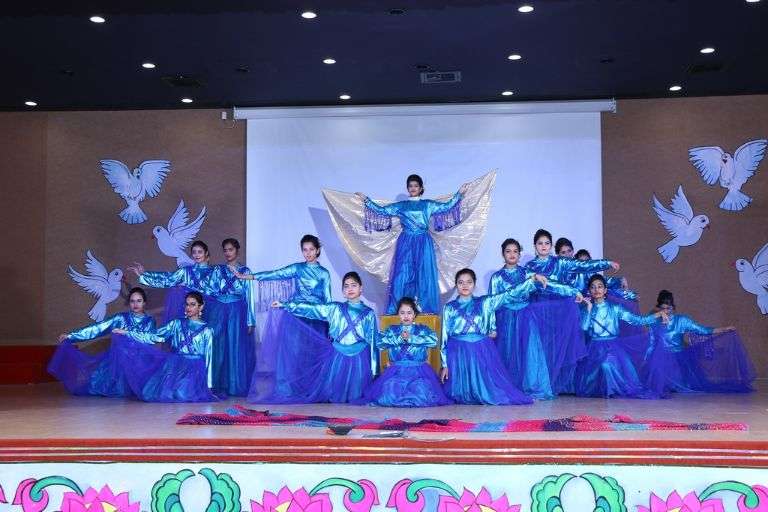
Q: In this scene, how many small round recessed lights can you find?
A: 13